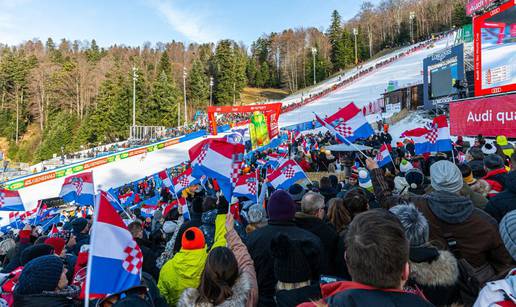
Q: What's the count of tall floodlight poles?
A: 6